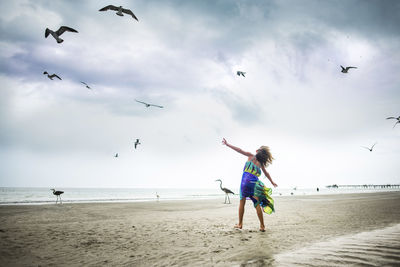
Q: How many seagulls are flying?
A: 11